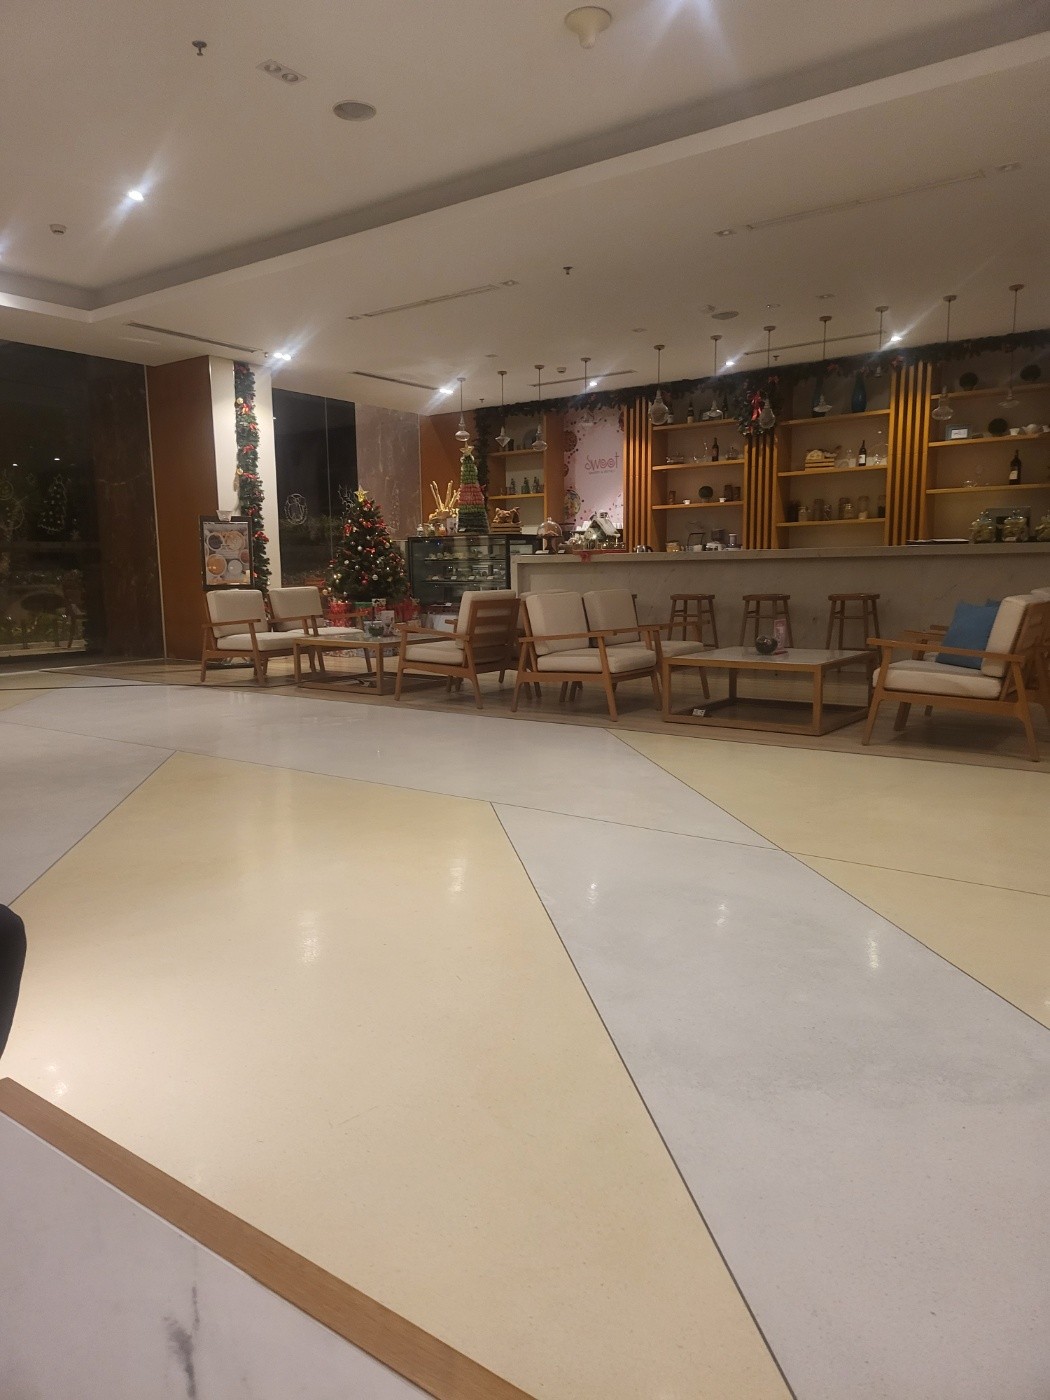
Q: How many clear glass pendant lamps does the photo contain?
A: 11